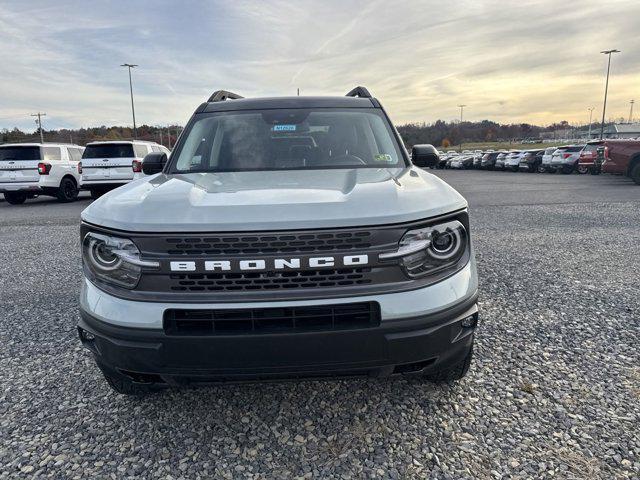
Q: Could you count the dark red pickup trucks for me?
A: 1